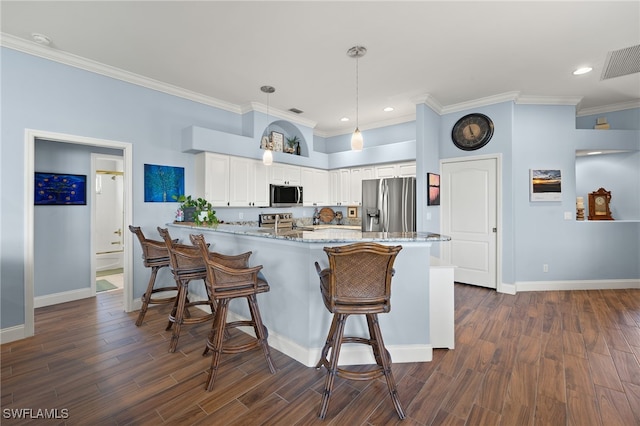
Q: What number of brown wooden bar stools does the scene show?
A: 4